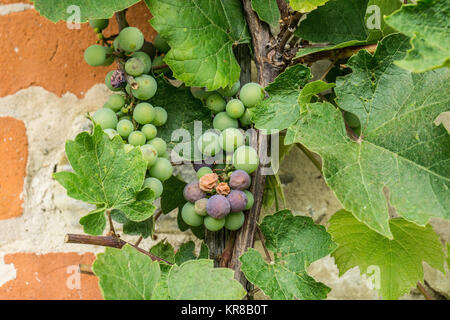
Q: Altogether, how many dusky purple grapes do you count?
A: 4